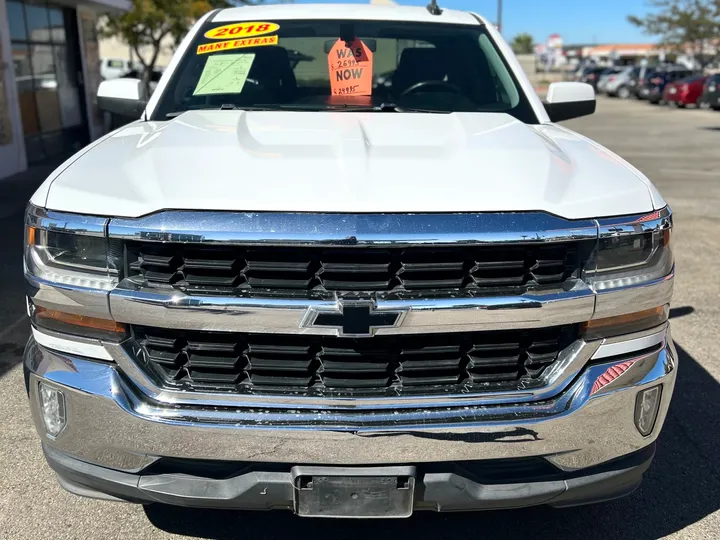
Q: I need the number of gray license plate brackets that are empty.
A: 1